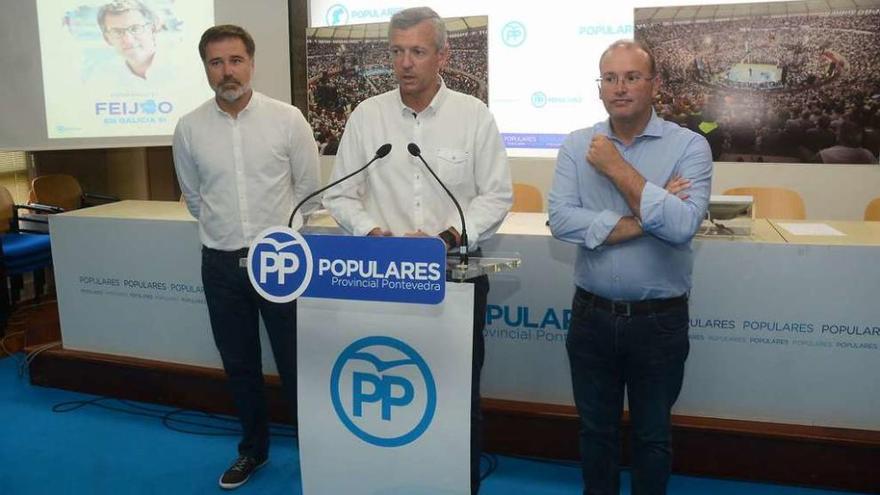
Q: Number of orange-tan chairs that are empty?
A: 5